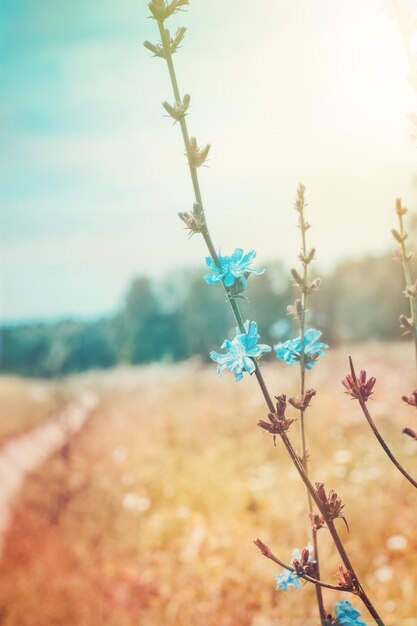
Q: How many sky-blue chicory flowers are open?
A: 5